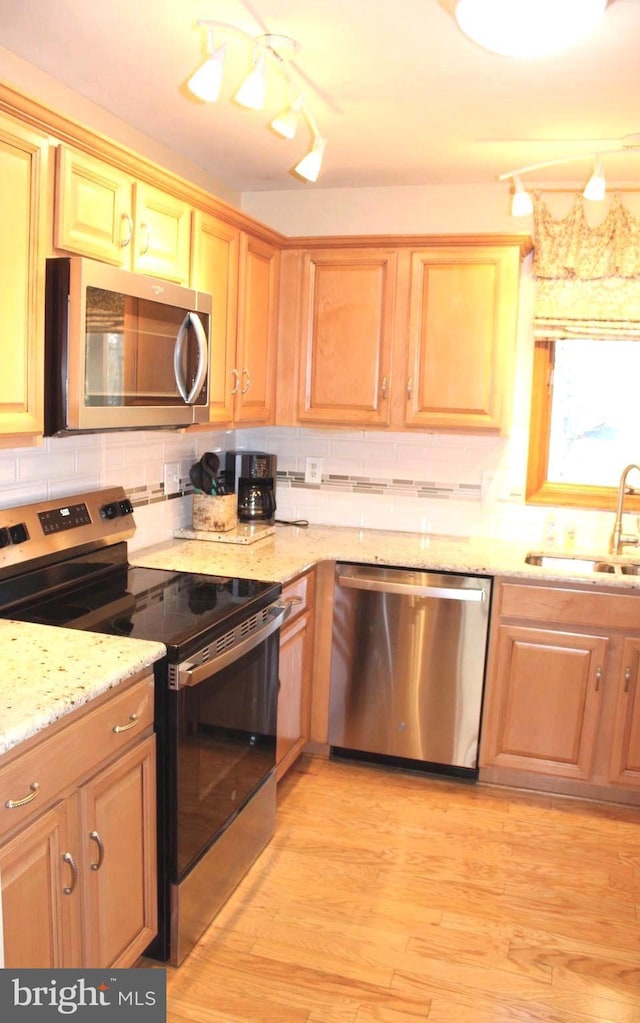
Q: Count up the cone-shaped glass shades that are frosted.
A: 6